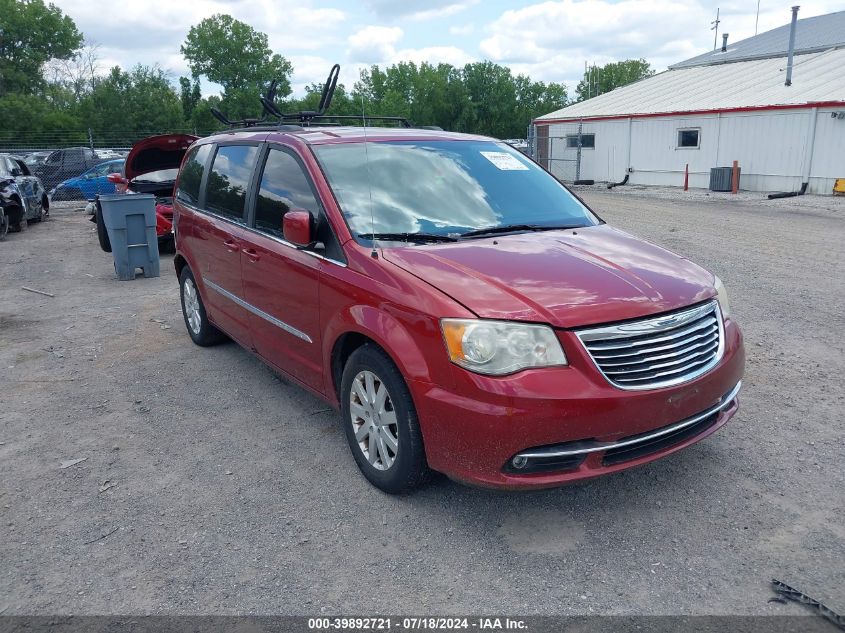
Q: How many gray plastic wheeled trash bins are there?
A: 1